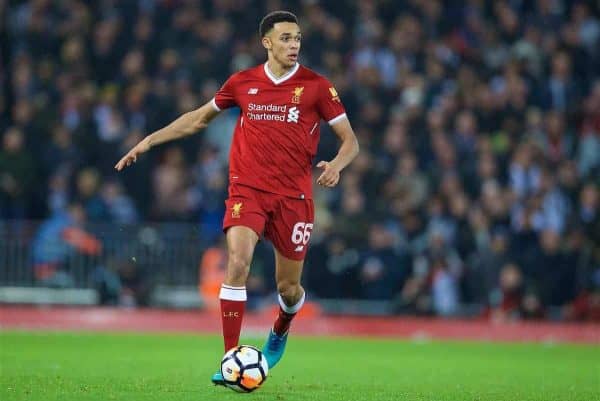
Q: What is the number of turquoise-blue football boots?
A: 2